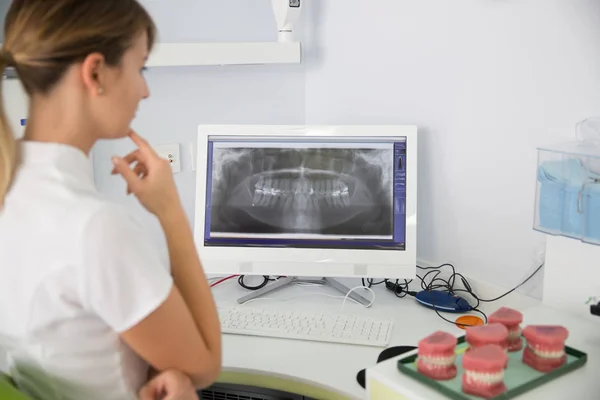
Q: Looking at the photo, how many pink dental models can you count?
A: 5